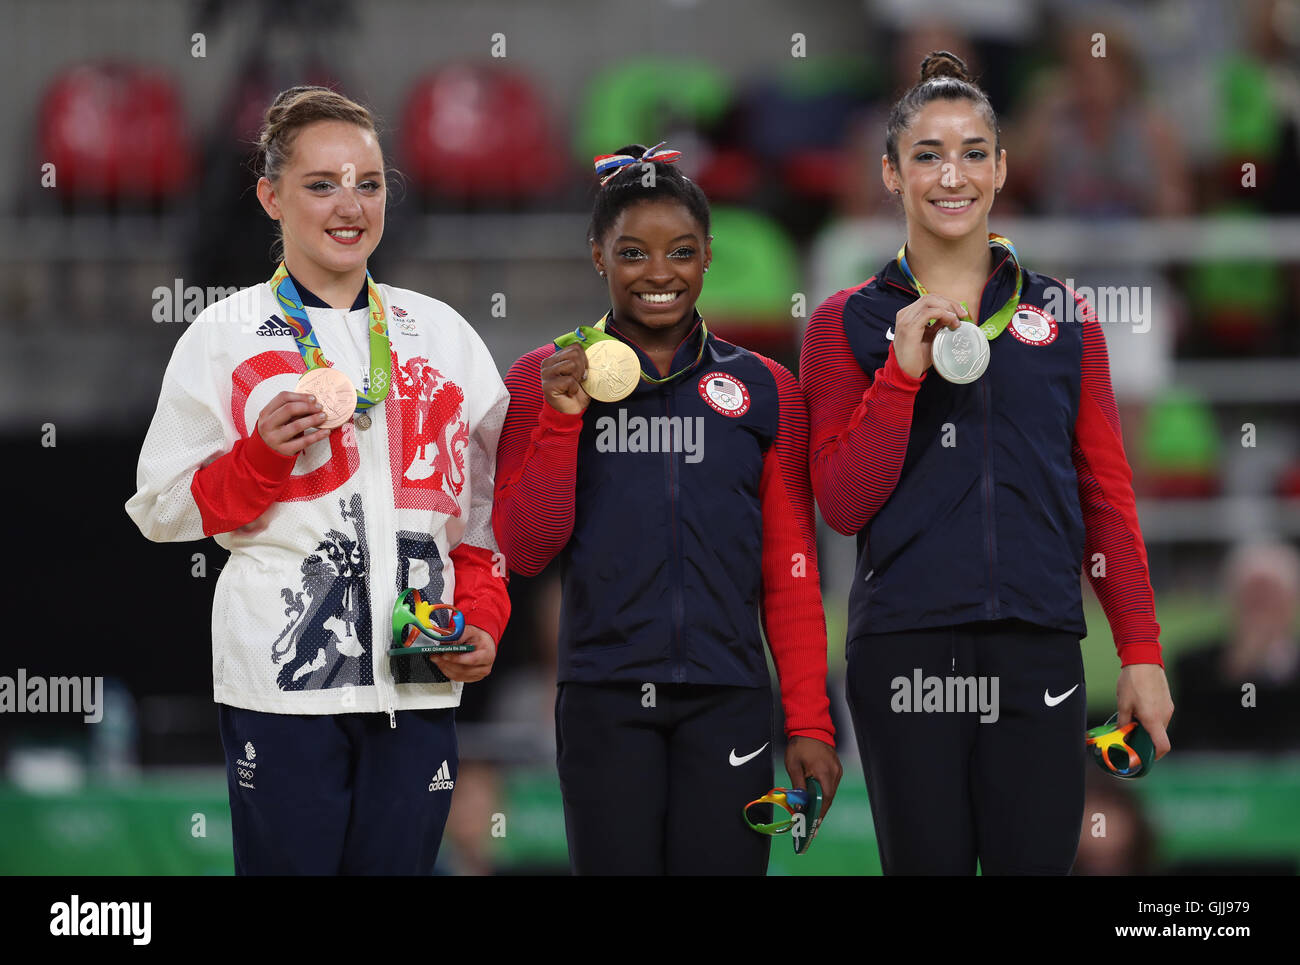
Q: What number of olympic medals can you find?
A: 3